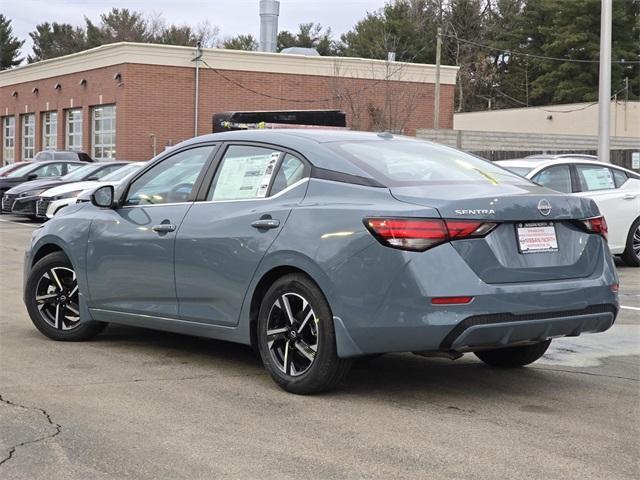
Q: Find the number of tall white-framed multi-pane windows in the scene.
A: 5